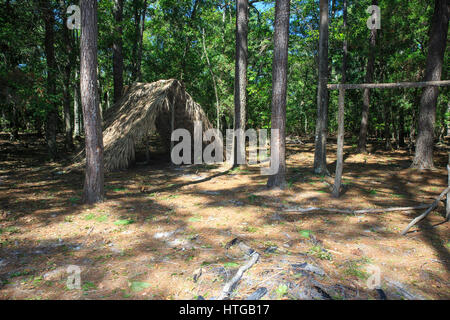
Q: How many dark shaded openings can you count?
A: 1